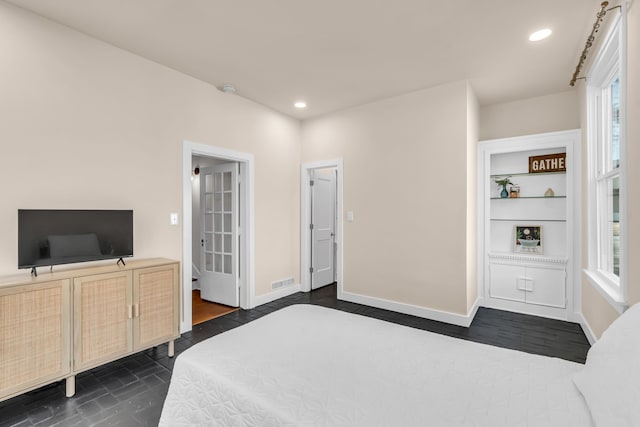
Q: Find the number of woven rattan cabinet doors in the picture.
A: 3